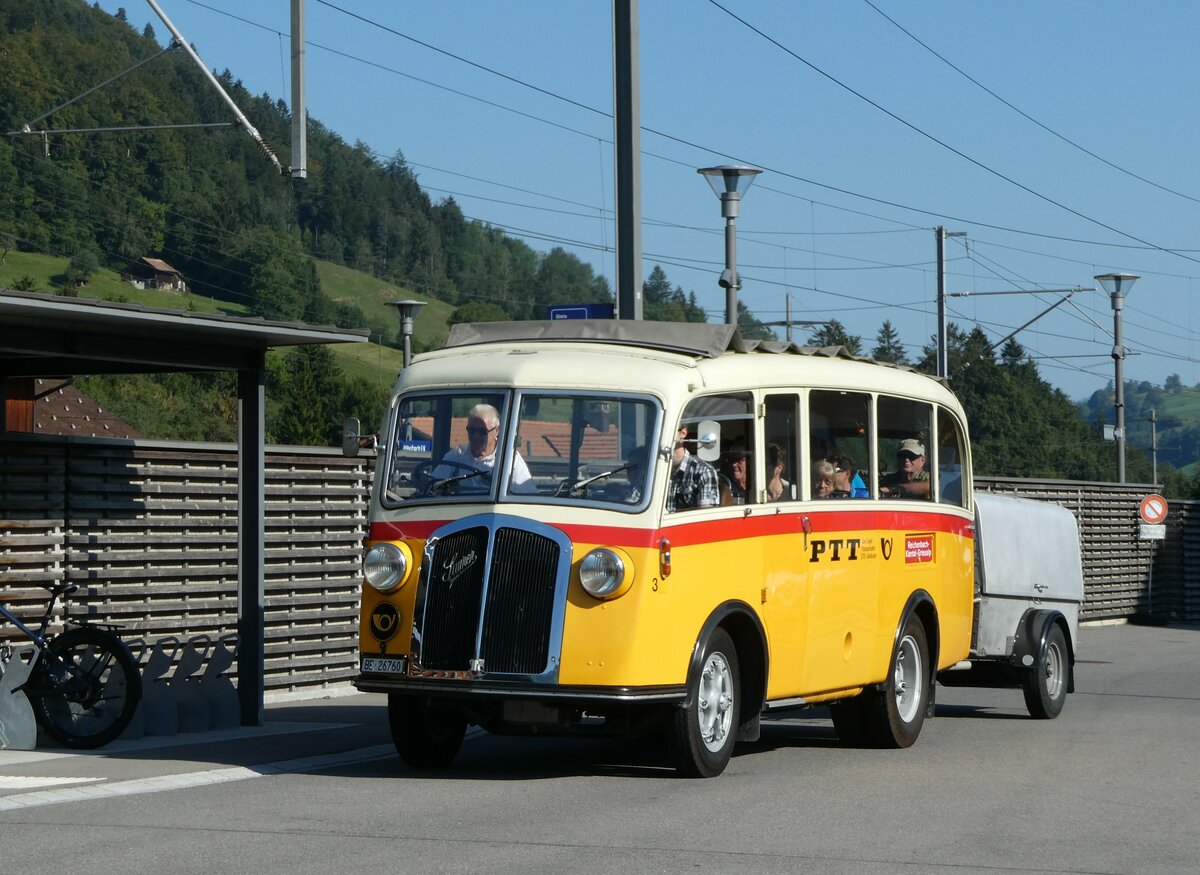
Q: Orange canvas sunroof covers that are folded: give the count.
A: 0